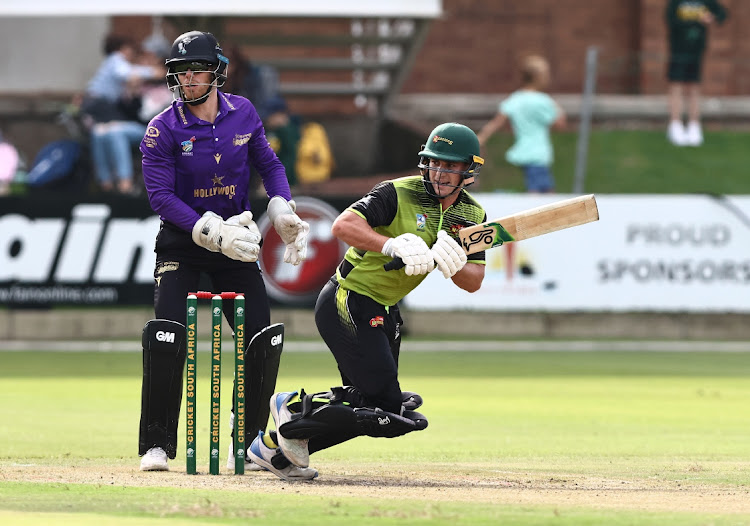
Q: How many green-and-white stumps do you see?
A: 3